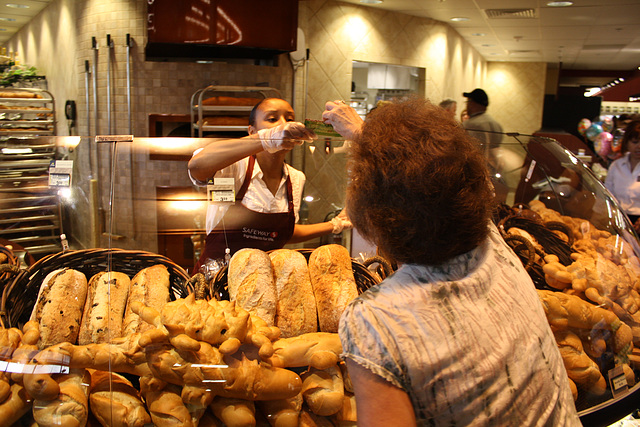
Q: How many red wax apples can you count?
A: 0